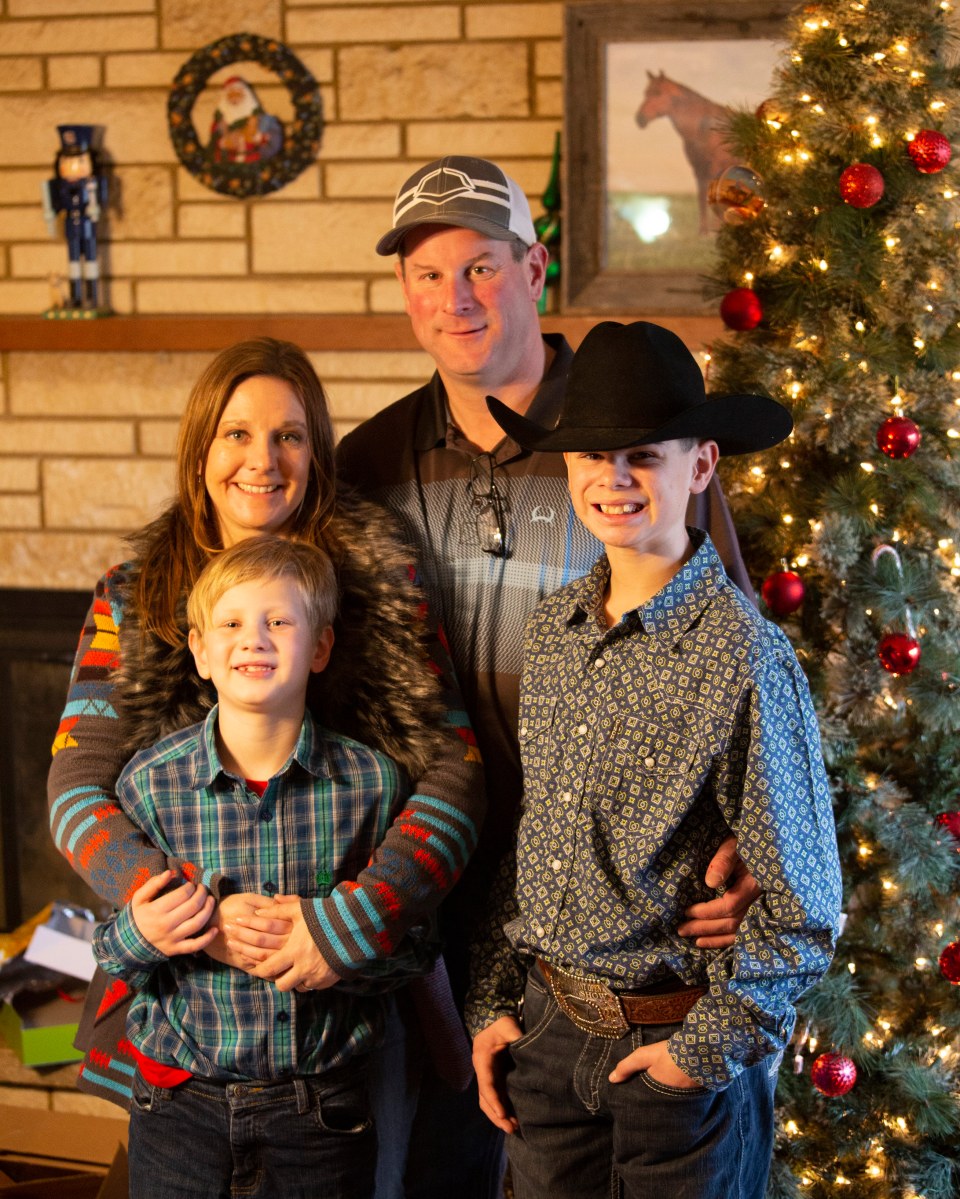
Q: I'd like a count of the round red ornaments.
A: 9